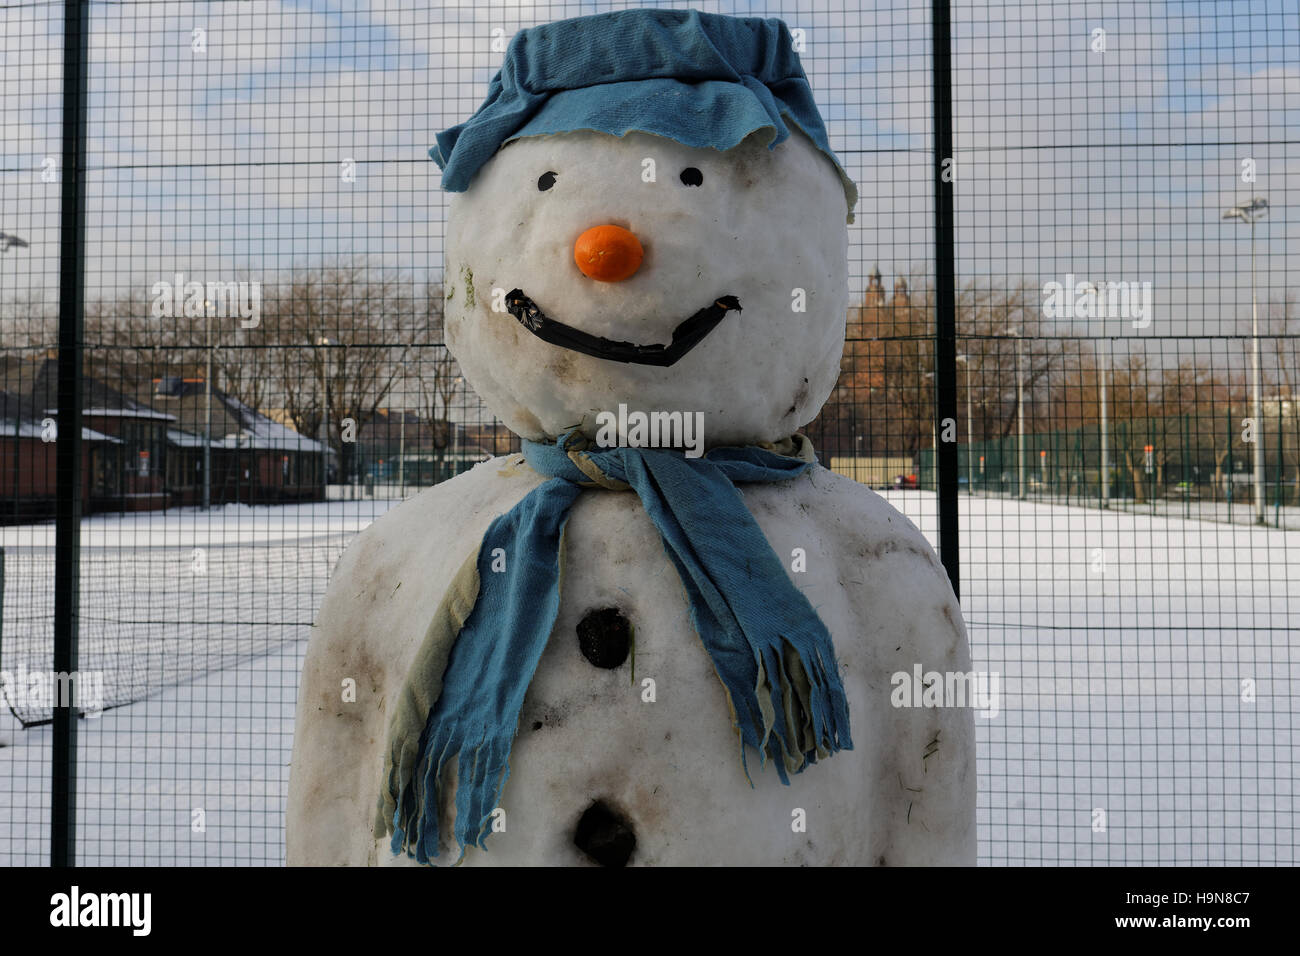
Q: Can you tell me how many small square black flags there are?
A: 0